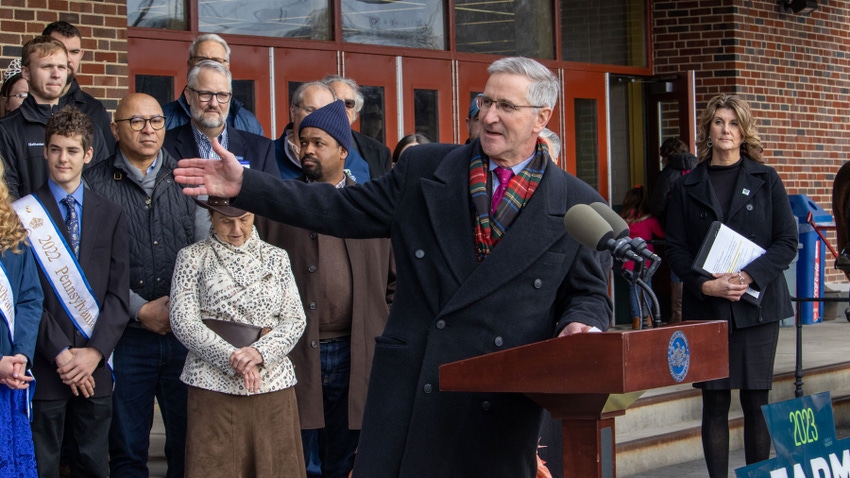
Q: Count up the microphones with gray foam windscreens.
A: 2